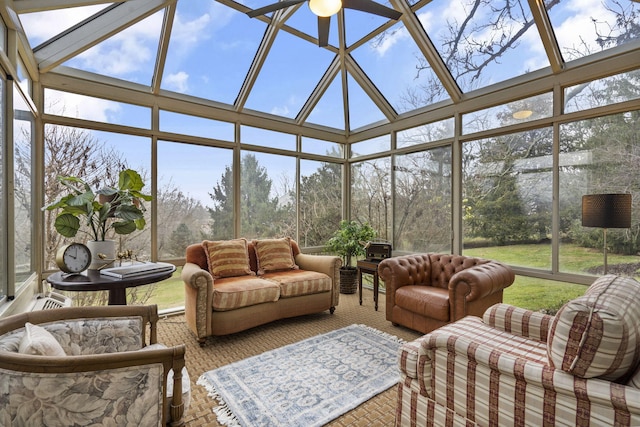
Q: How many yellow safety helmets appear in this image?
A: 0